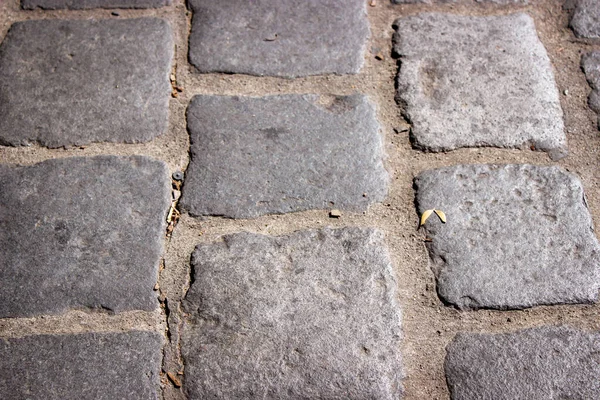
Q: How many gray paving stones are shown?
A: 13